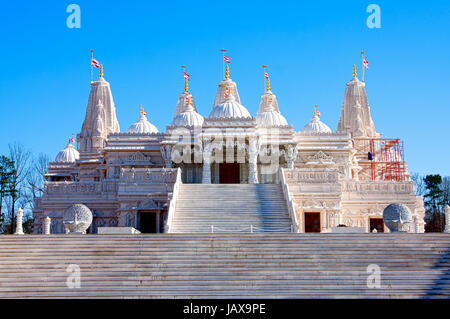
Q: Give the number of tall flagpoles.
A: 5